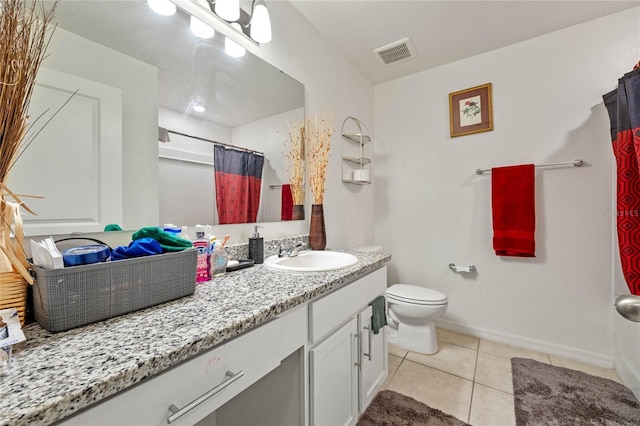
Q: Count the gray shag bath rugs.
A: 2